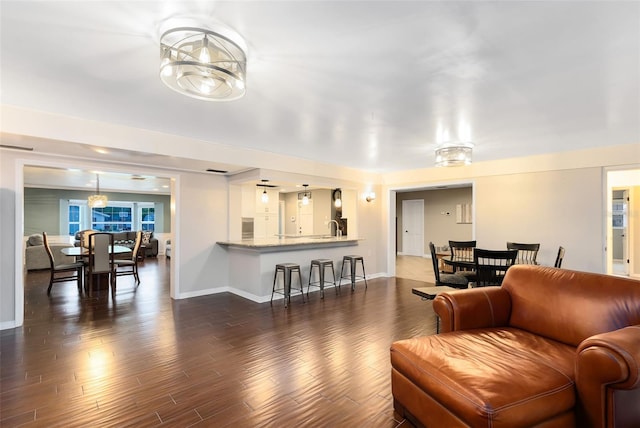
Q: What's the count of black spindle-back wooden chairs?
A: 5